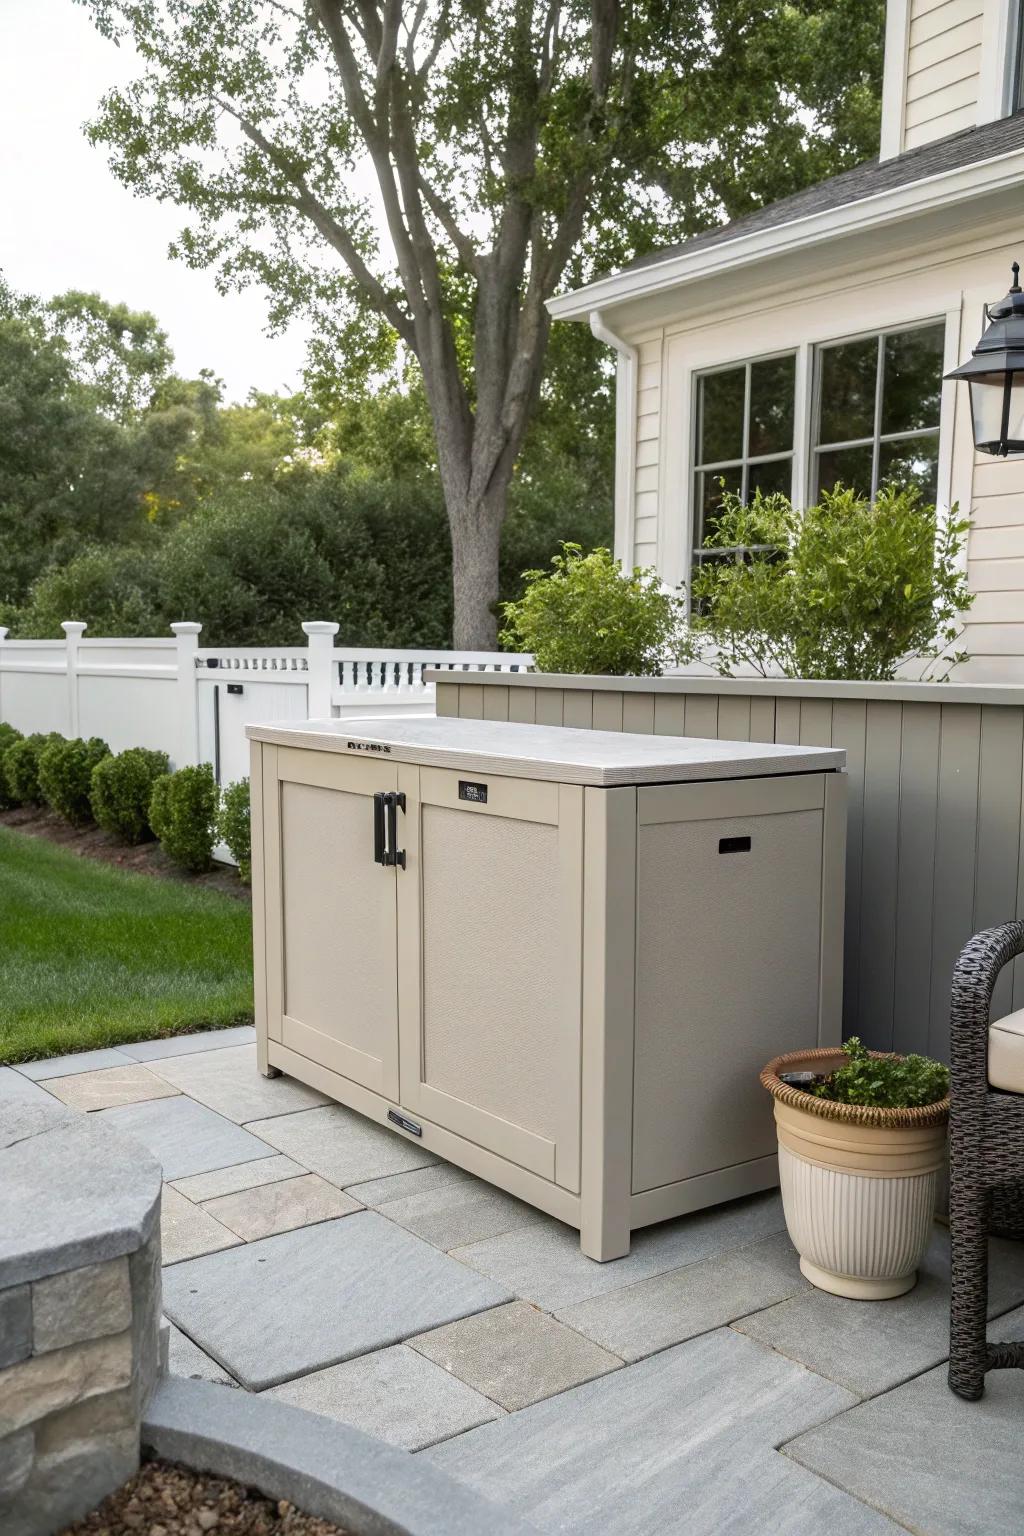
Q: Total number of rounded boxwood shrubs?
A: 6